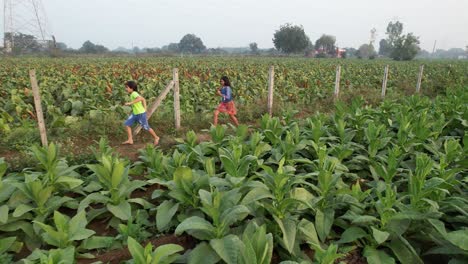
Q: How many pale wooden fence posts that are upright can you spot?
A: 6